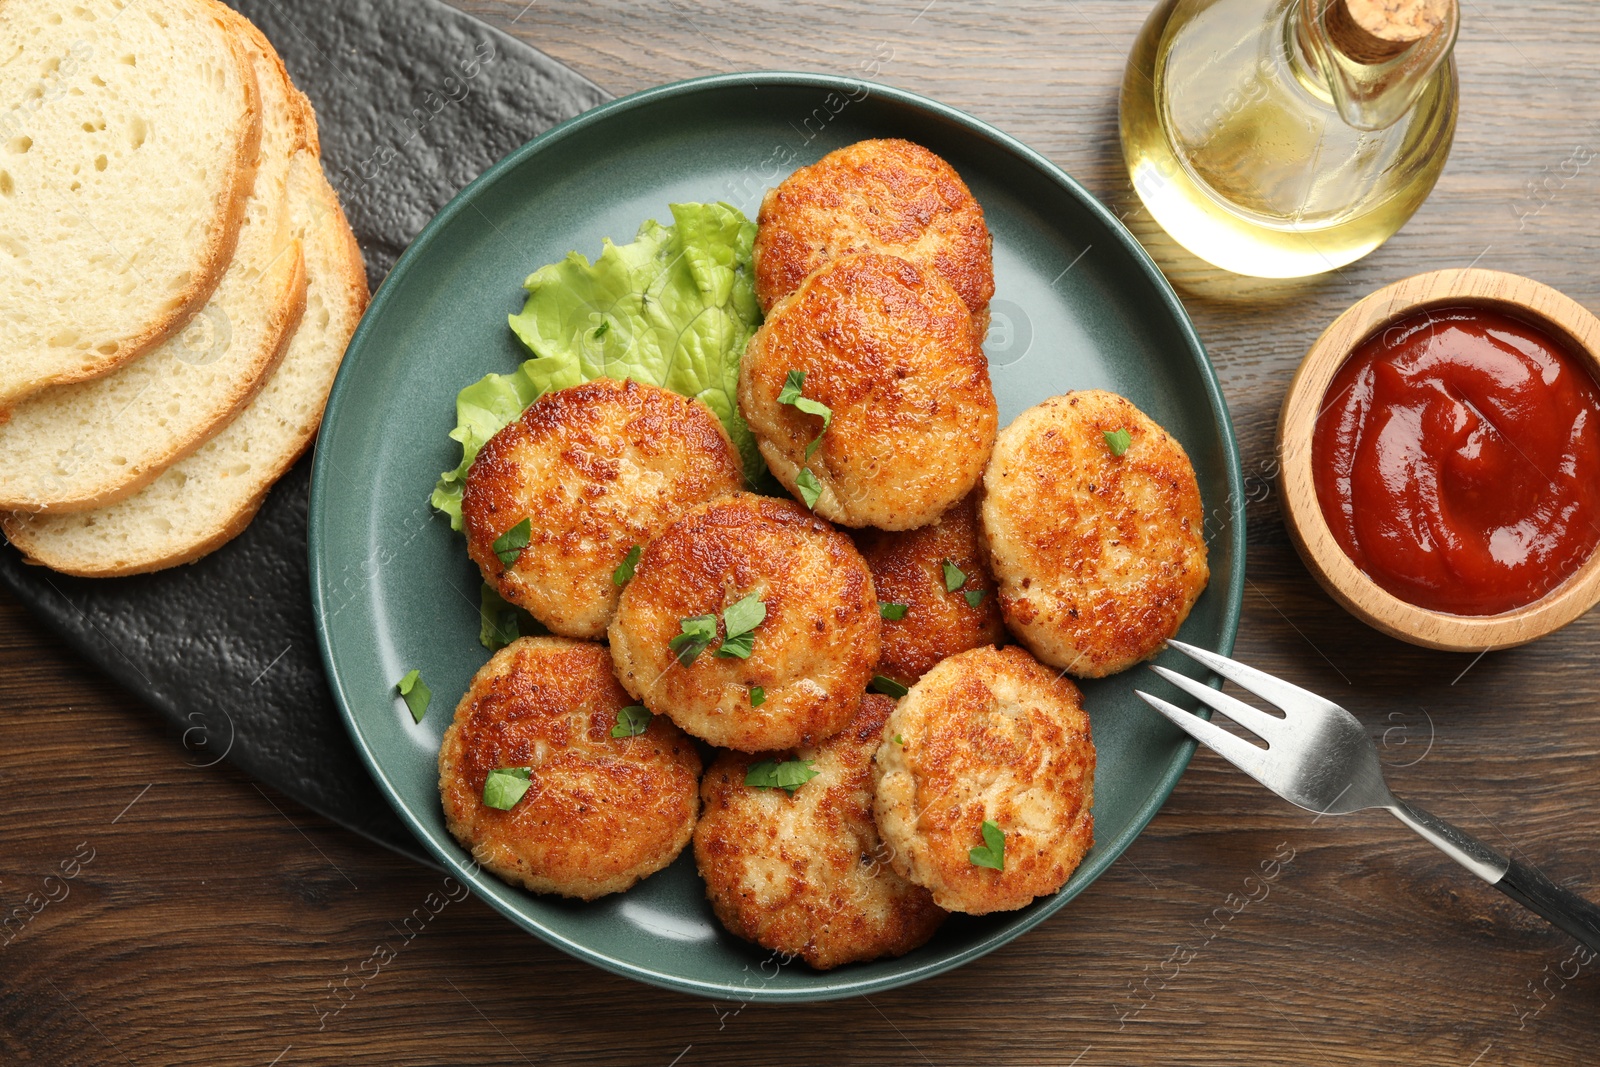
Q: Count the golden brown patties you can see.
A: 9